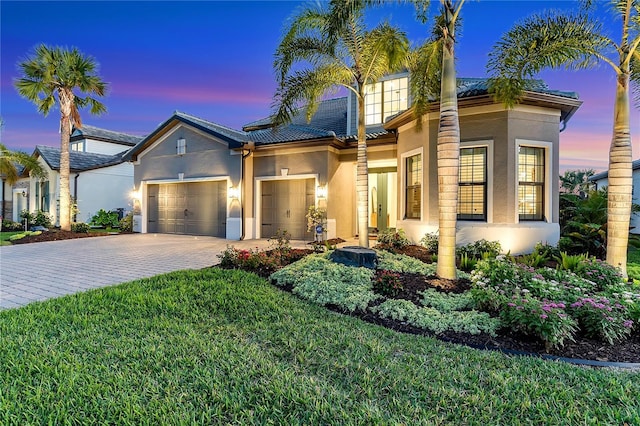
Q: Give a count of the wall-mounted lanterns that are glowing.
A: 3